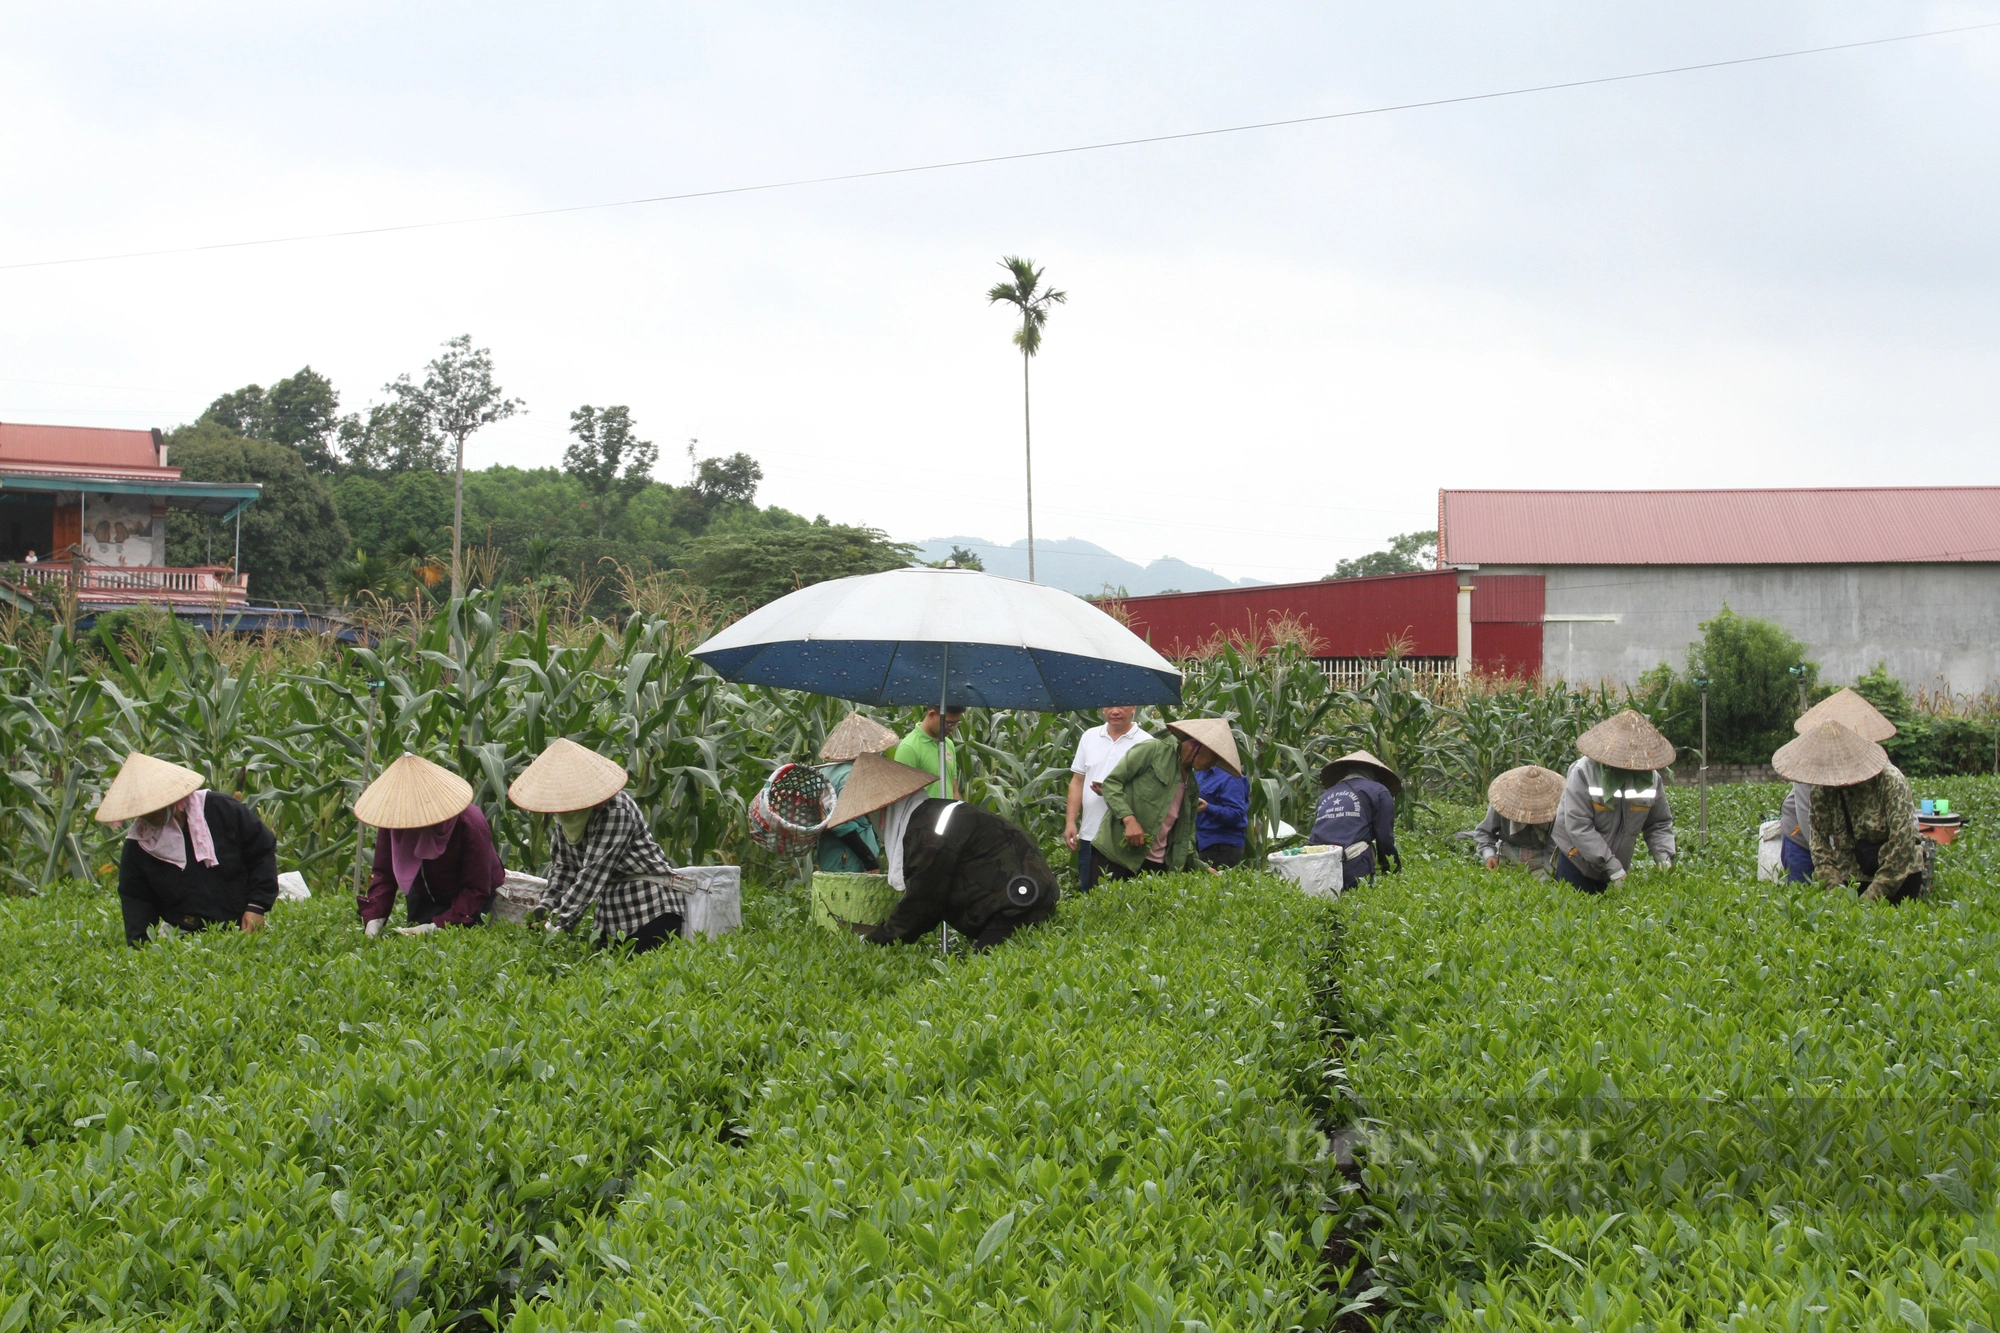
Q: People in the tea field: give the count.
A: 14